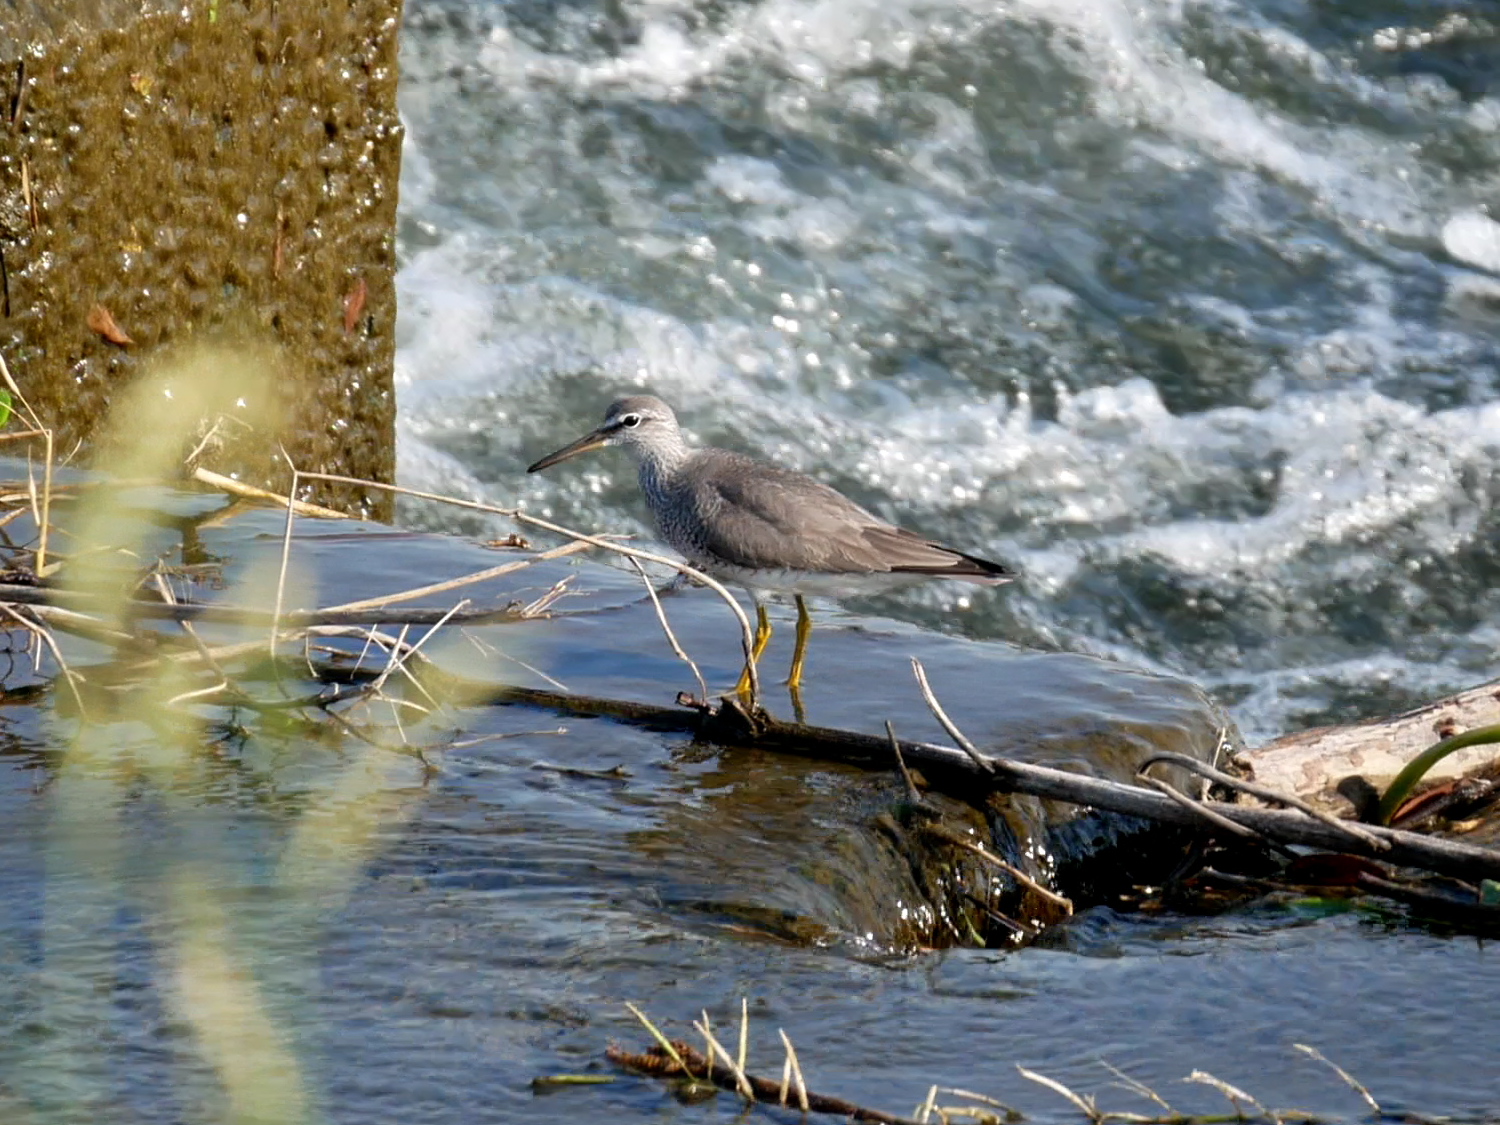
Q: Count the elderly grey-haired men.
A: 0